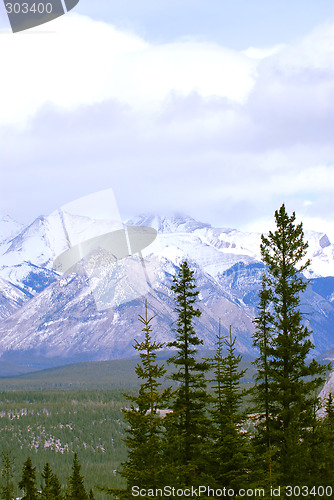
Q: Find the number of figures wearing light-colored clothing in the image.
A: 0